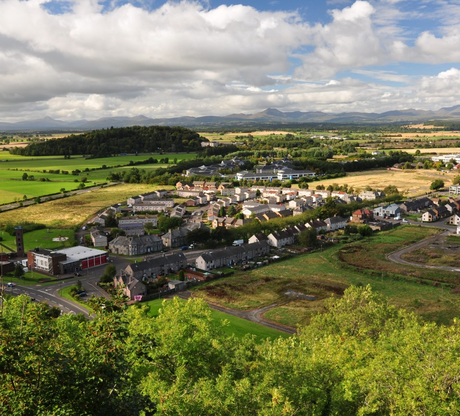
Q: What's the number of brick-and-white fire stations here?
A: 1